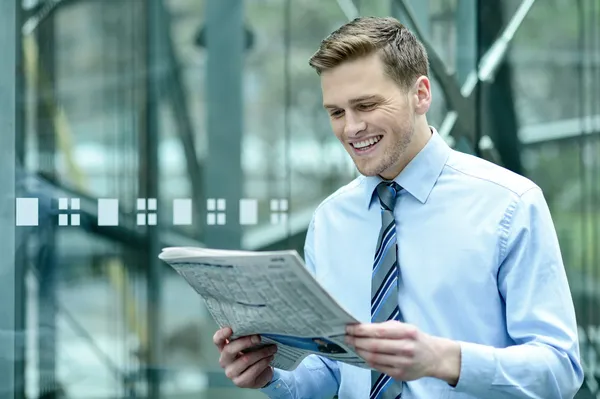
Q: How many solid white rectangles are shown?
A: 4